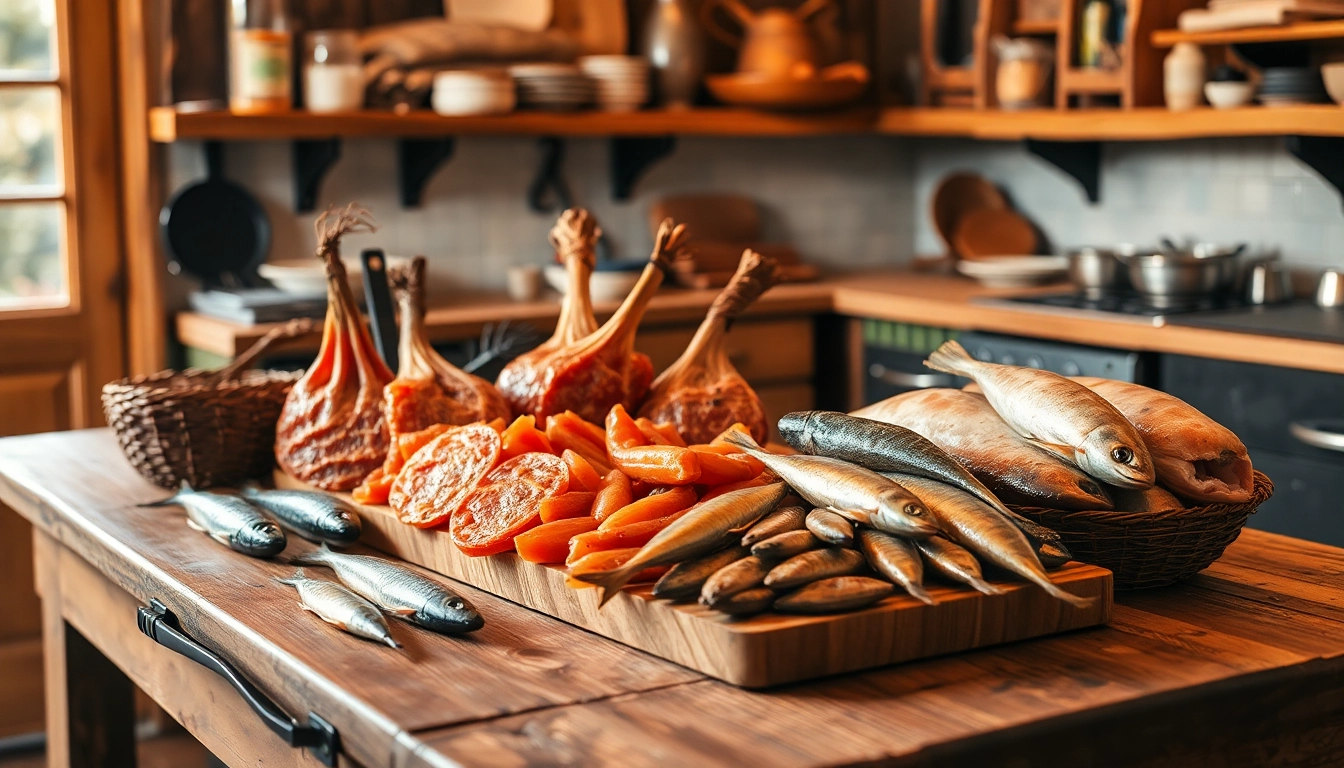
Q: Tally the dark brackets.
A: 5